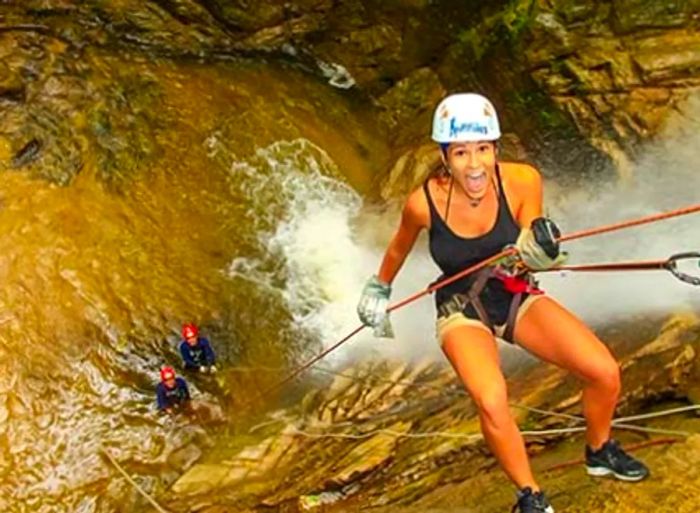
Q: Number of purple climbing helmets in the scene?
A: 0